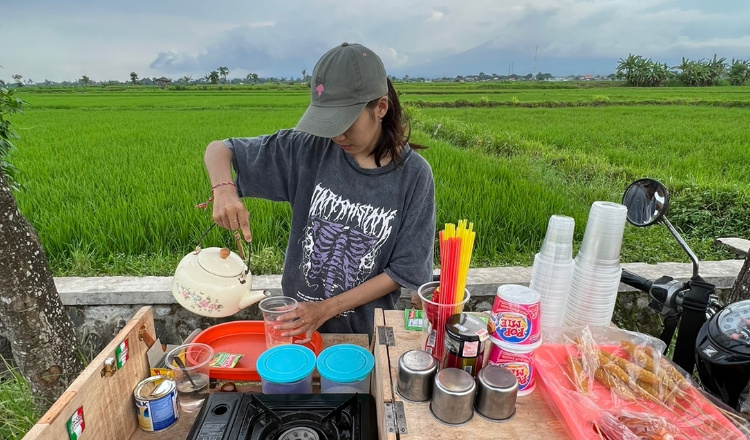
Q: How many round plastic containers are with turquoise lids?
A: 2